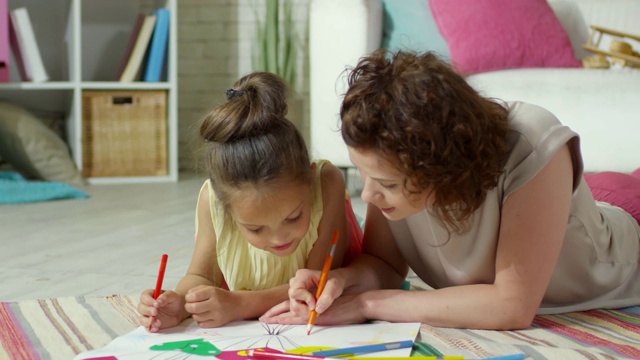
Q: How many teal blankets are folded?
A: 1